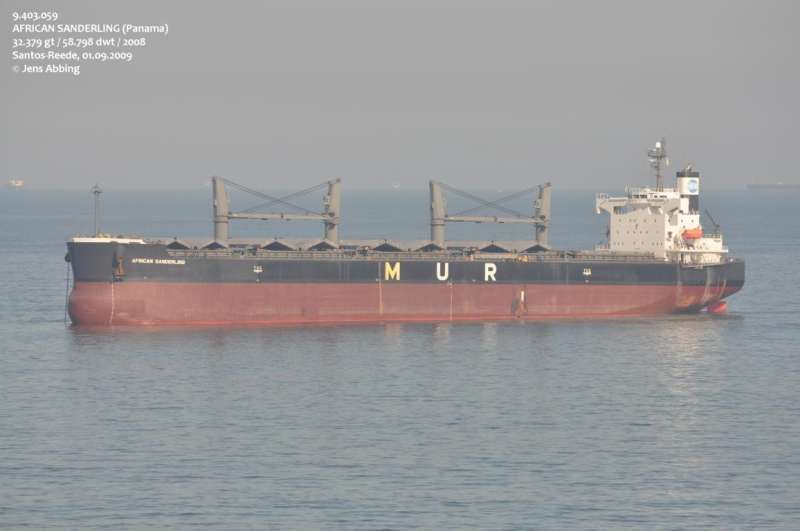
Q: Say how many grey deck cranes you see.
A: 4